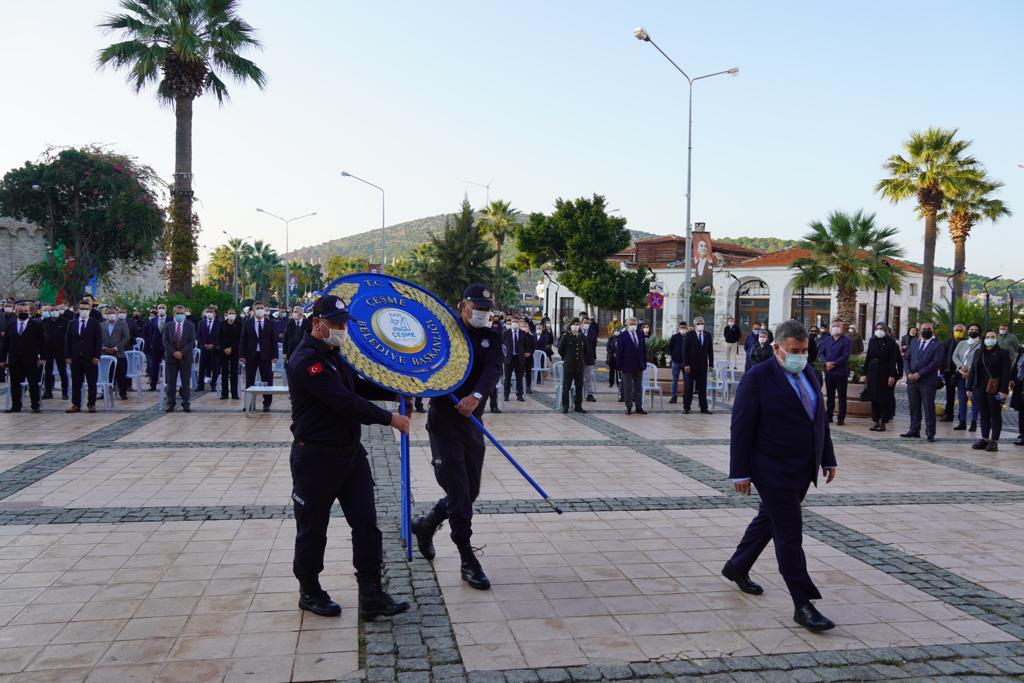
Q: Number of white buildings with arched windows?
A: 1